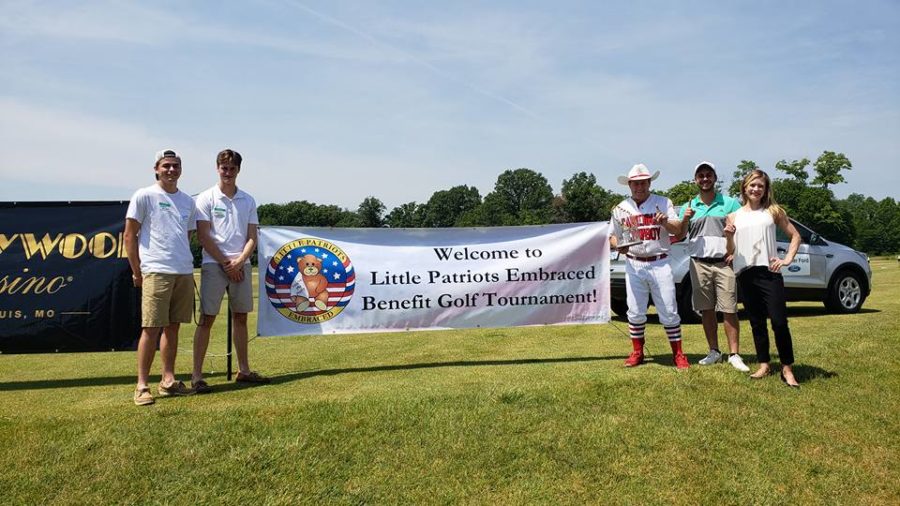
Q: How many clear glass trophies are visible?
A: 1